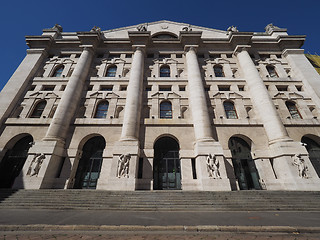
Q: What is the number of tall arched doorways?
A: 5